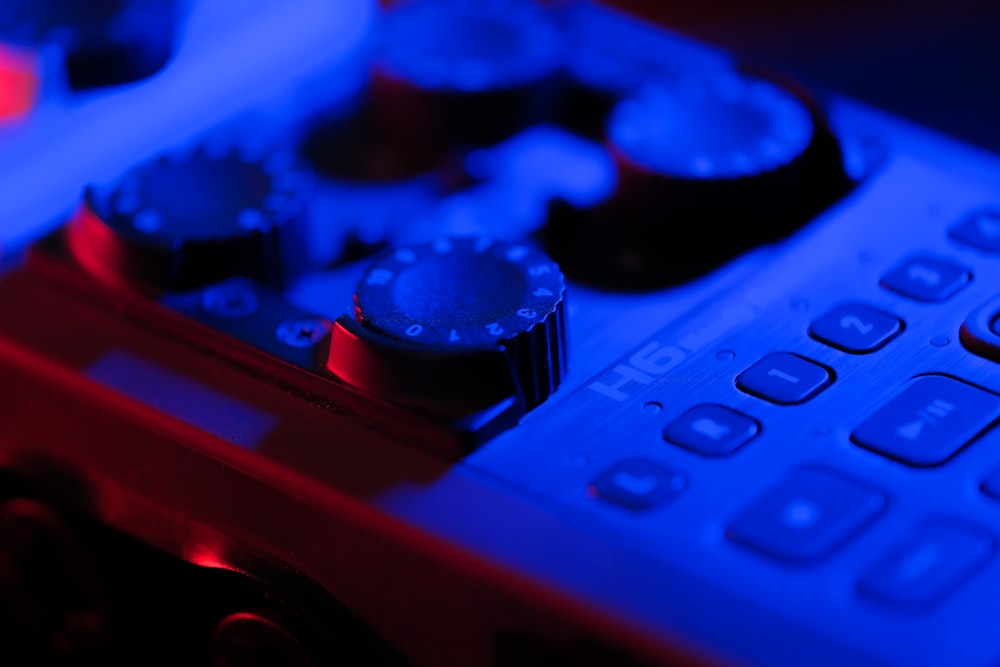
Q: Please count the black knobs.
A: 4